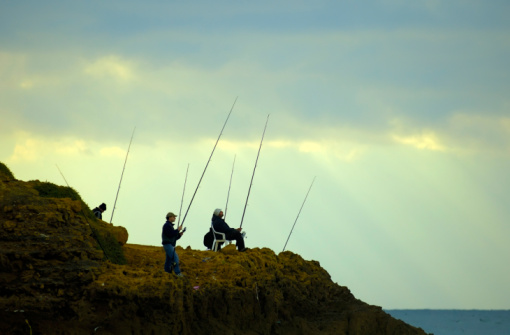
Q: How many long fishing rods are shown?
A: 7